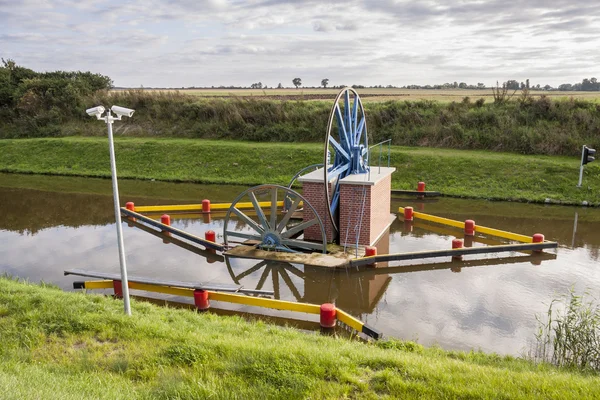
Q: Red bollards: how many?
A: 13